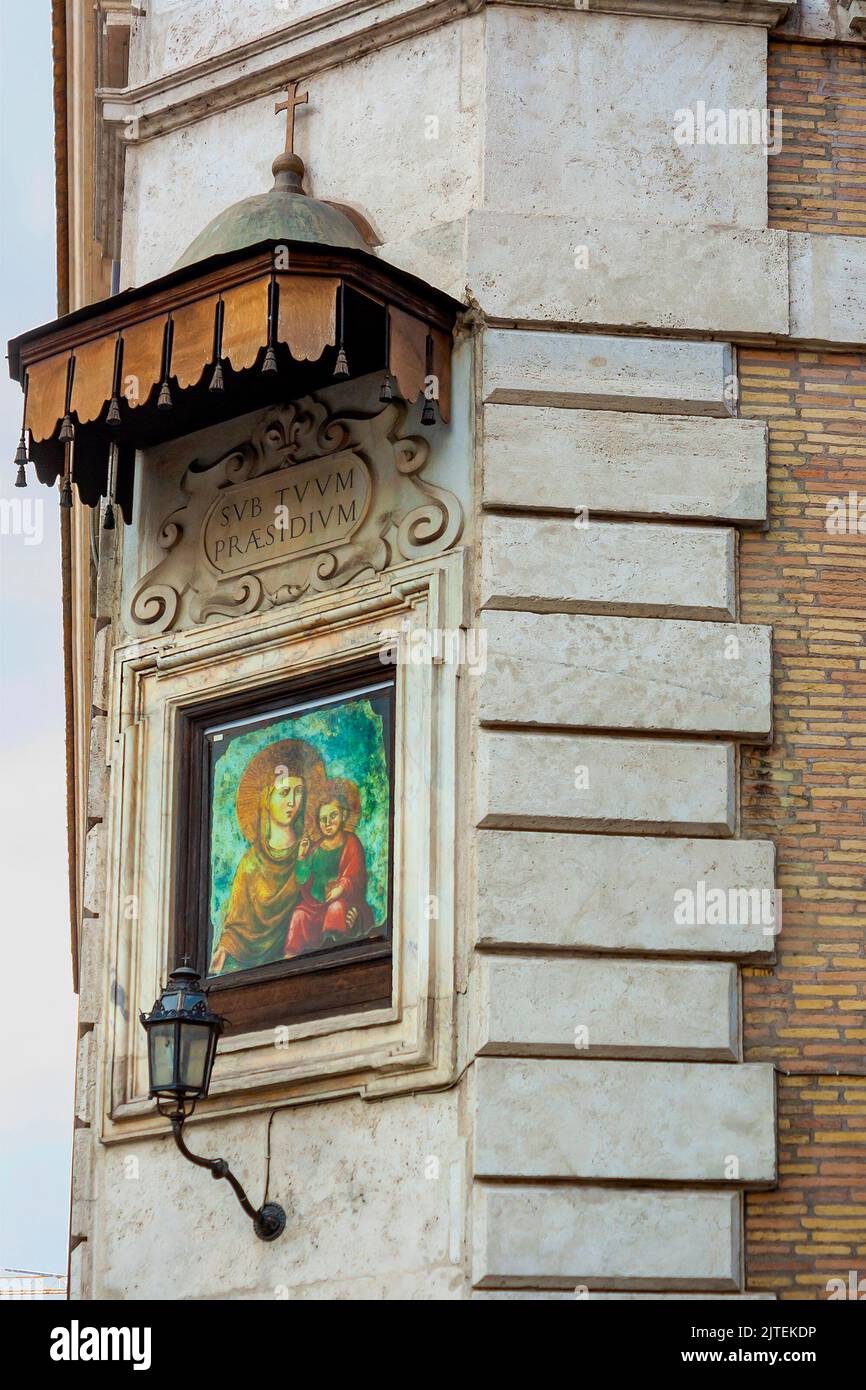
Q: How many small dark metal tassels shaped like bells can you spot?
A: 12